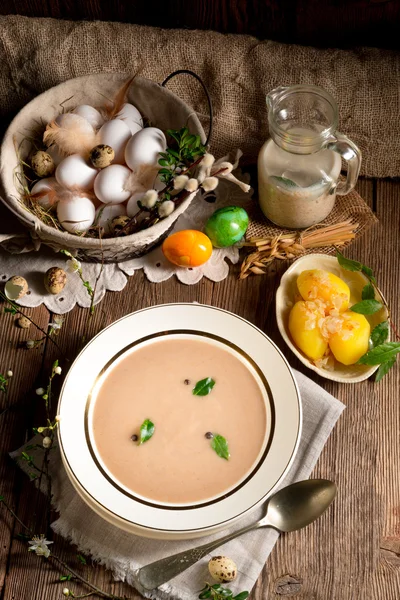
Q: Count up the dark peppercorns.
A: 3